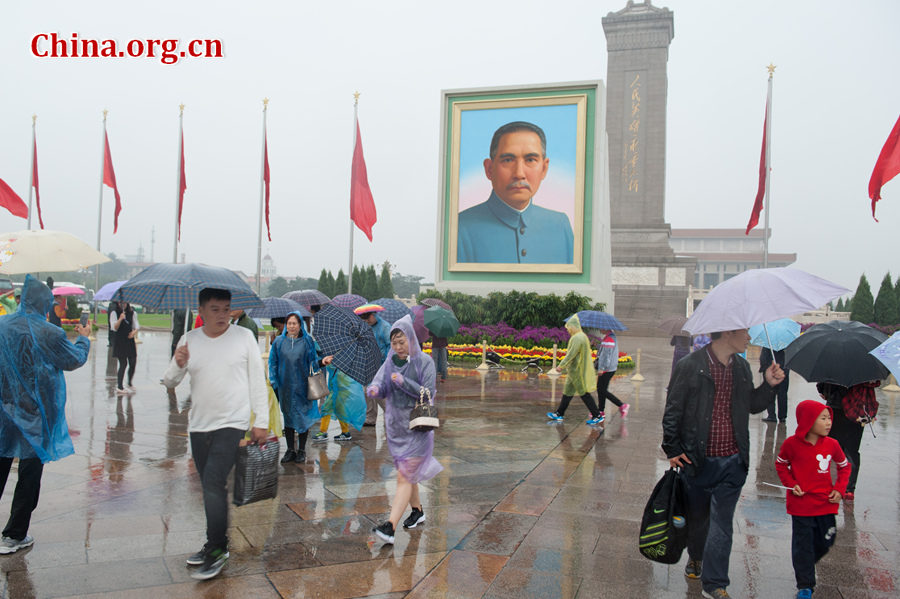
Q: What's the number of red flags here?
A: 8